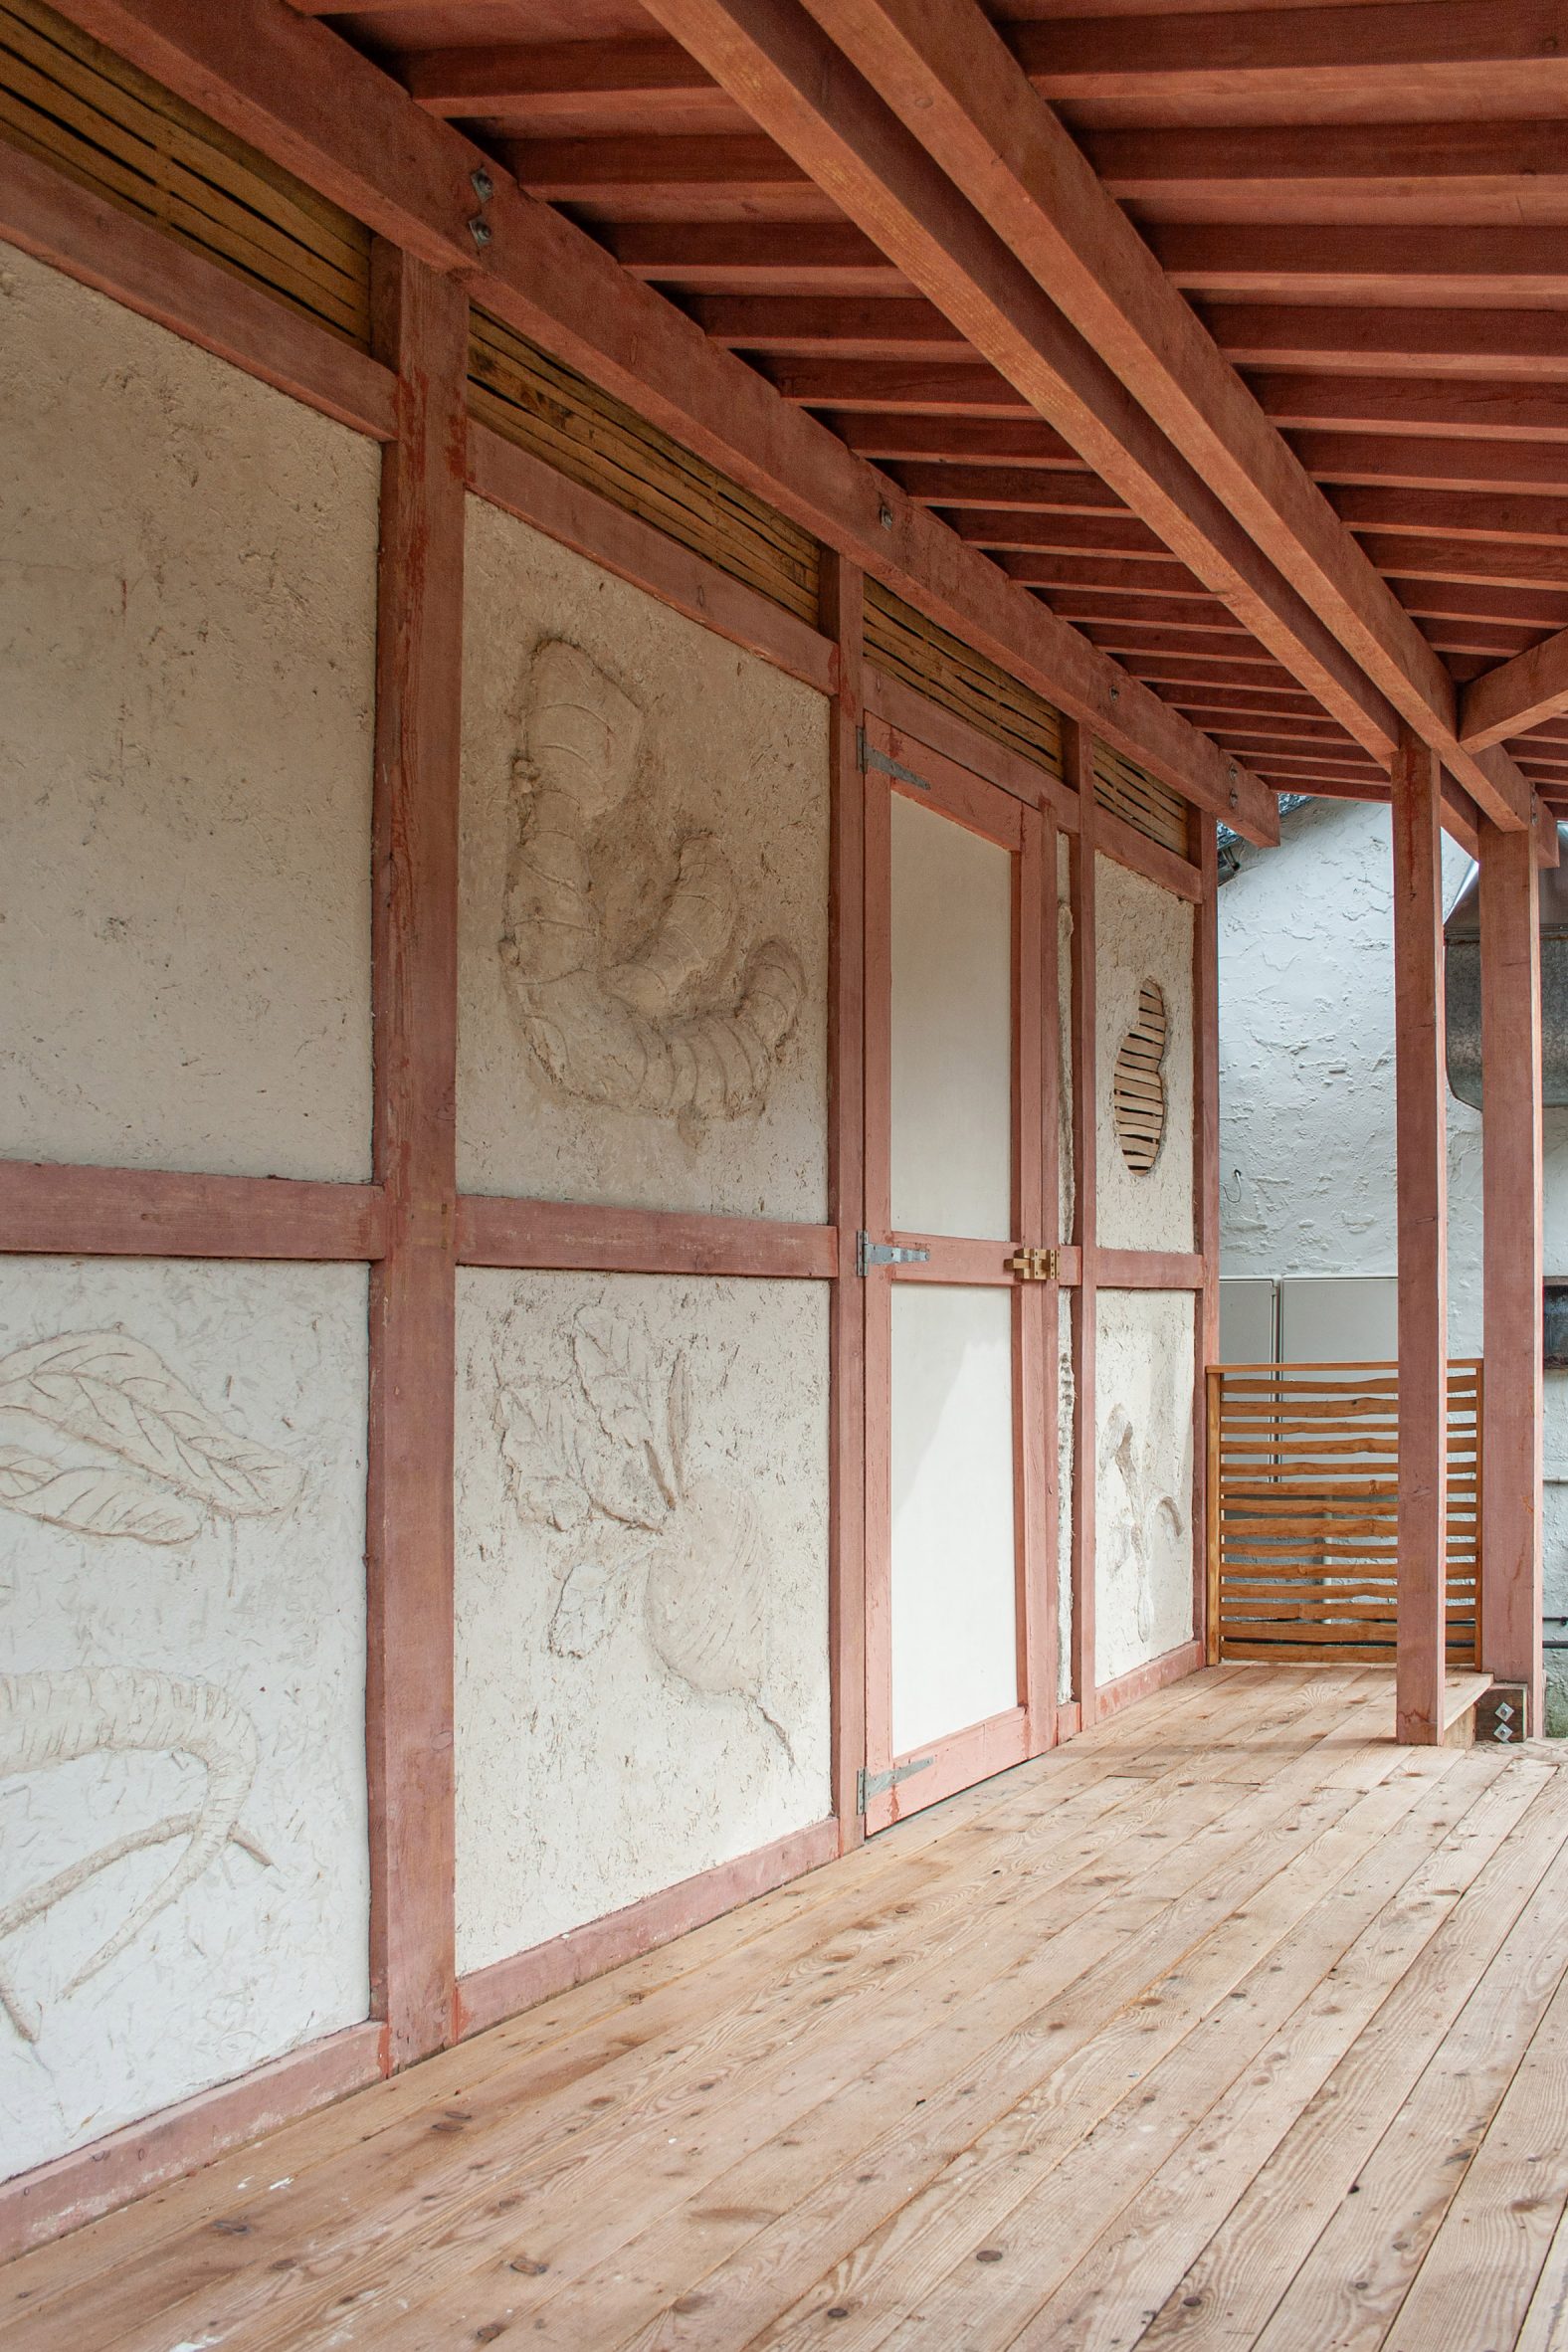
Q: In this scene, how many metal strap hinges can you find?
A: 3